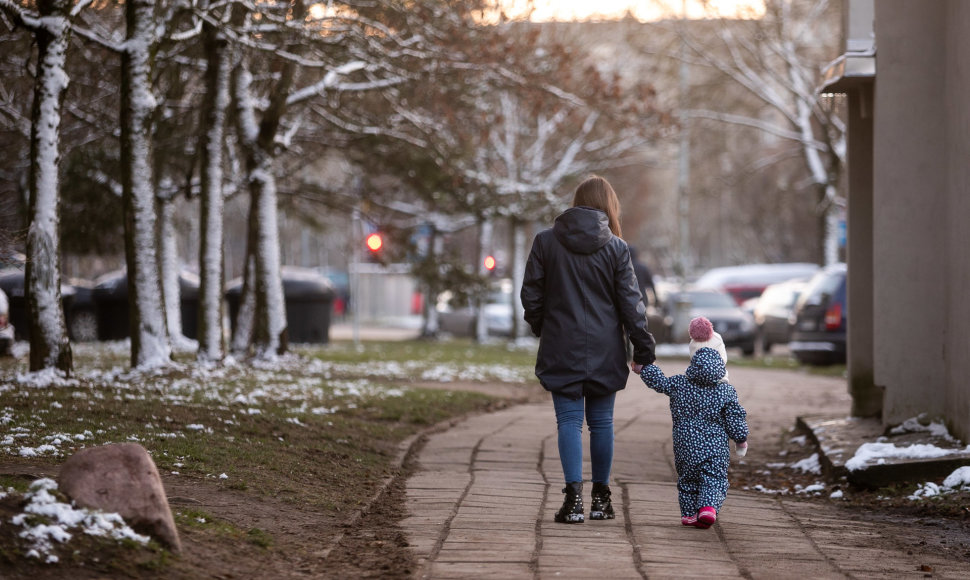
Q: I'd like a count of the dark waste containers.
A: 3